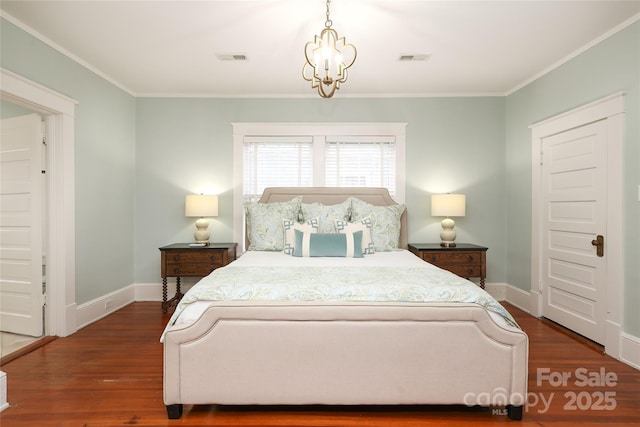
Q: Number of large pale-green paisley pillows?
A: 3